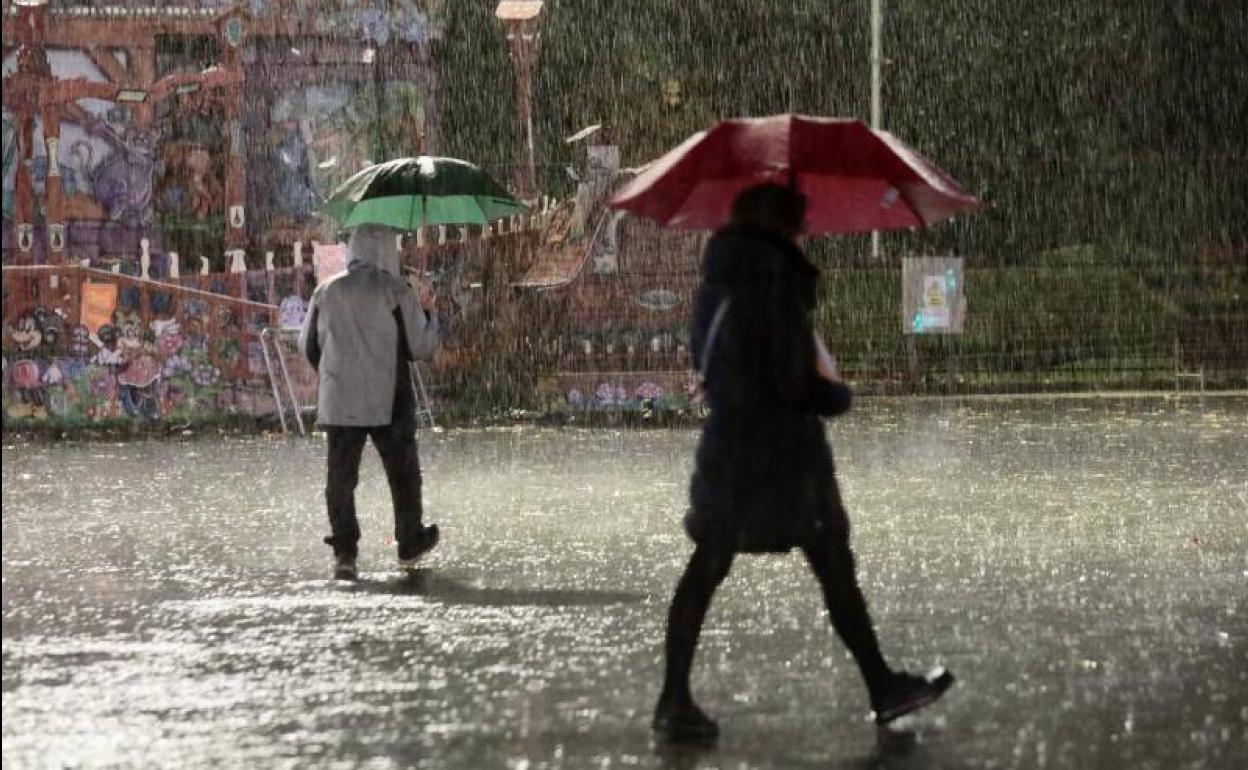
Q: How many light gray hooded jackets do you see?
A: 1